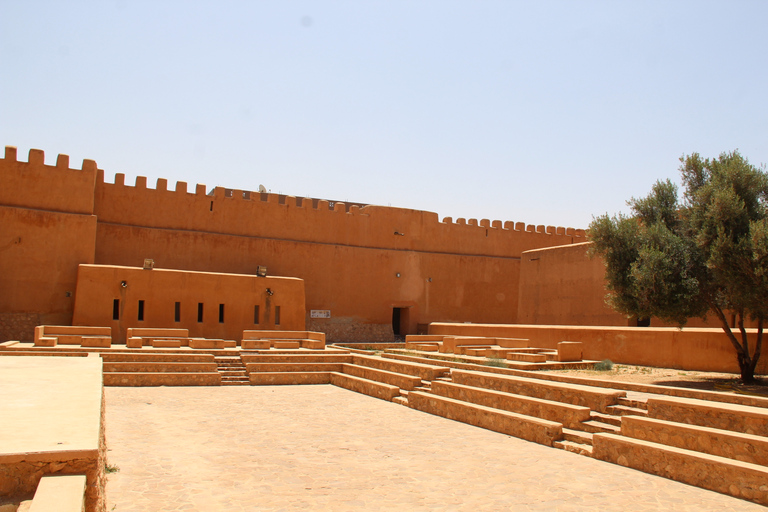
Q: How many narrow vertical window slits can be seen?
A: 7